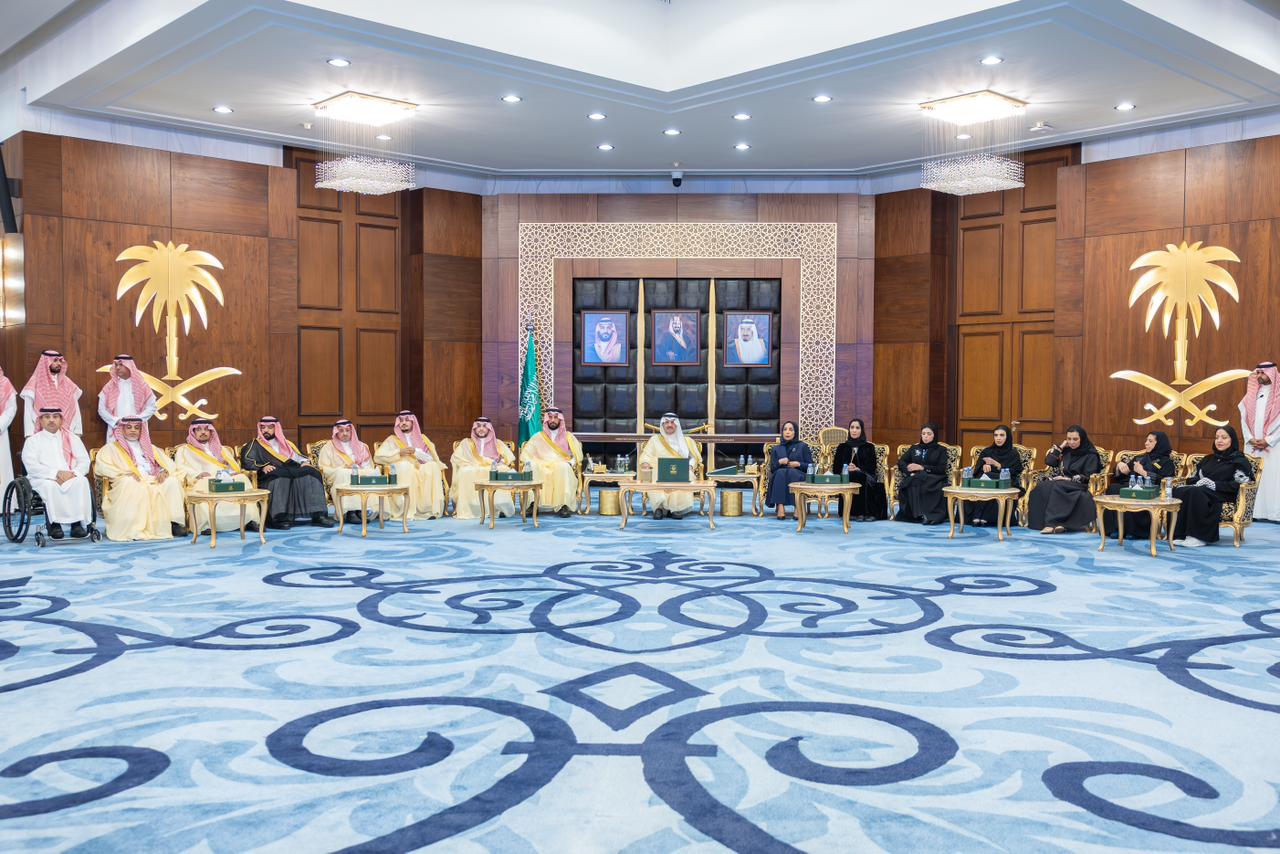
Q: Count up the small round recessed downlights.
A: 13